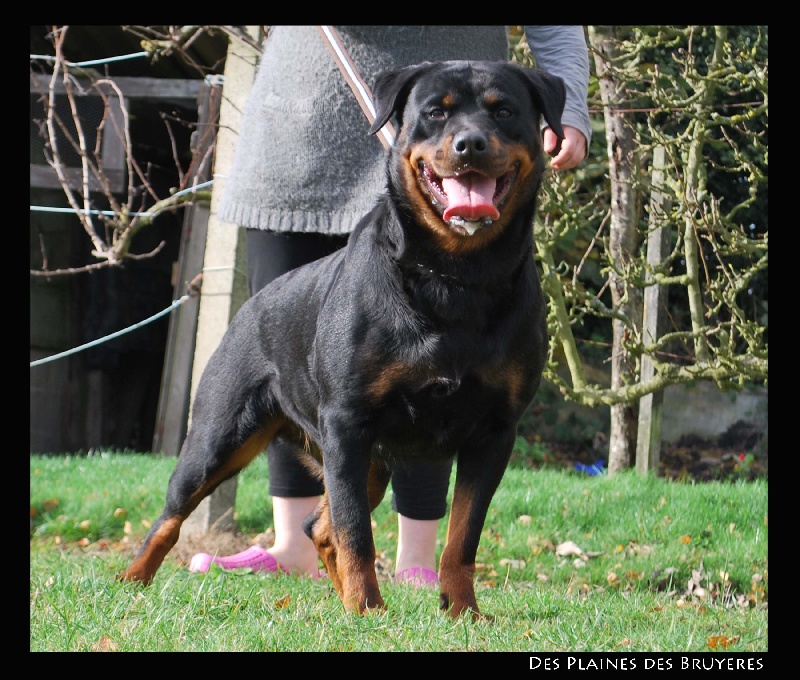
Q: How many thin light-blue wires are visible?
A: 3